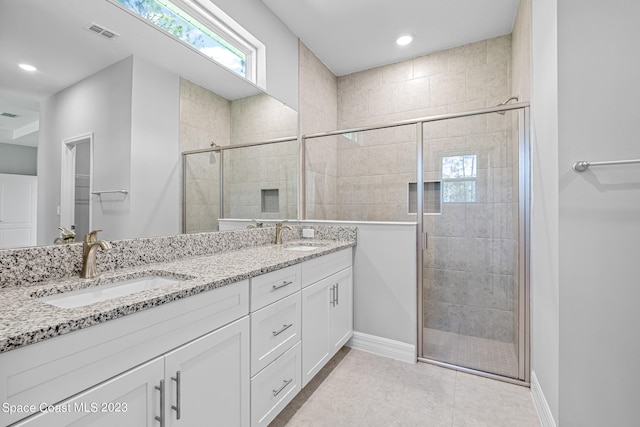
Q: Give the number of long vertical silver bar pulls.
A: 4